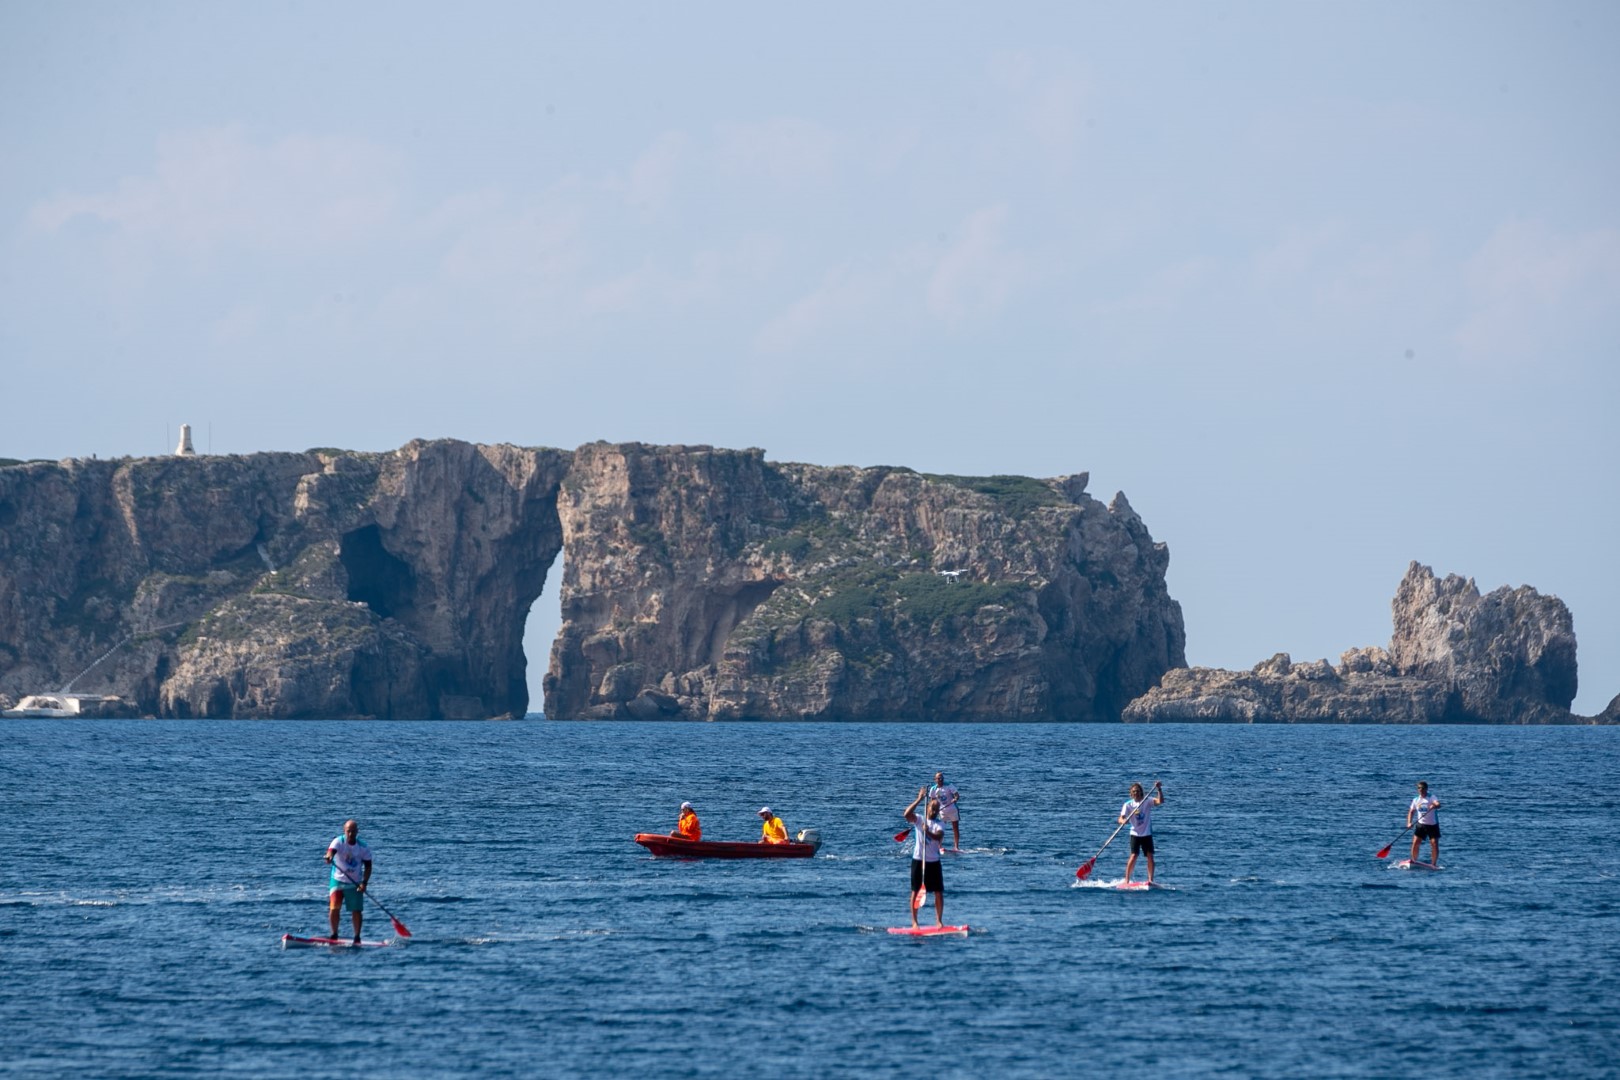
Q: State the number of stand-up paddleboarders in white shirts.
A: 5